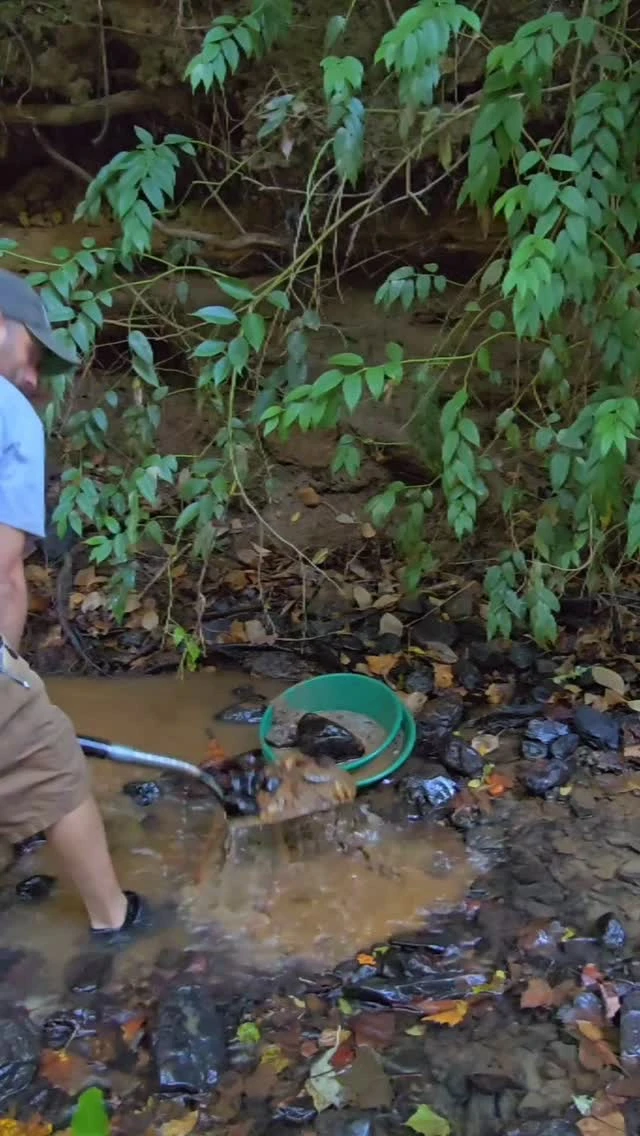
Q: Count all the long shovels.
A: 1